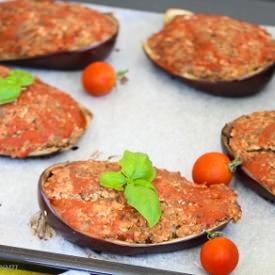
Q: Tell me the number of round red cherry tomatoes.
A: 3